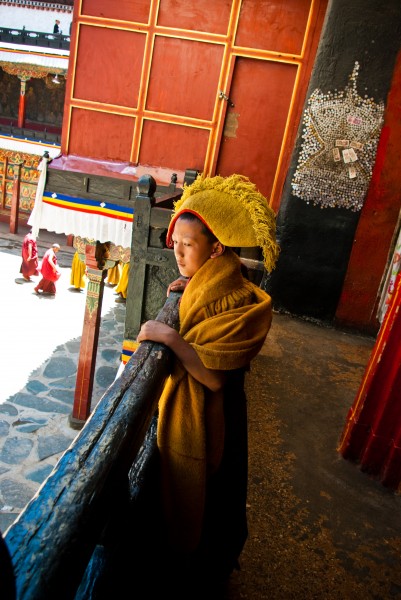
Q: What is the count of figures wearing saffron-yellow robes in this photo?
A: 4